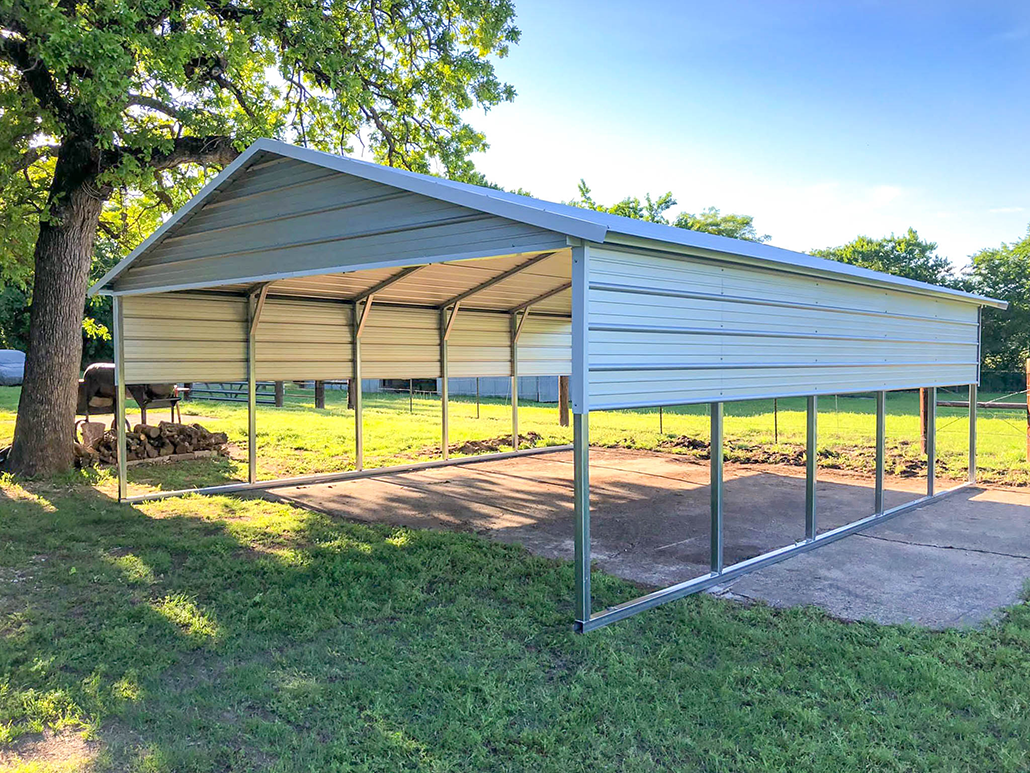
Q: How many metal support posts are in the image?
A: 11